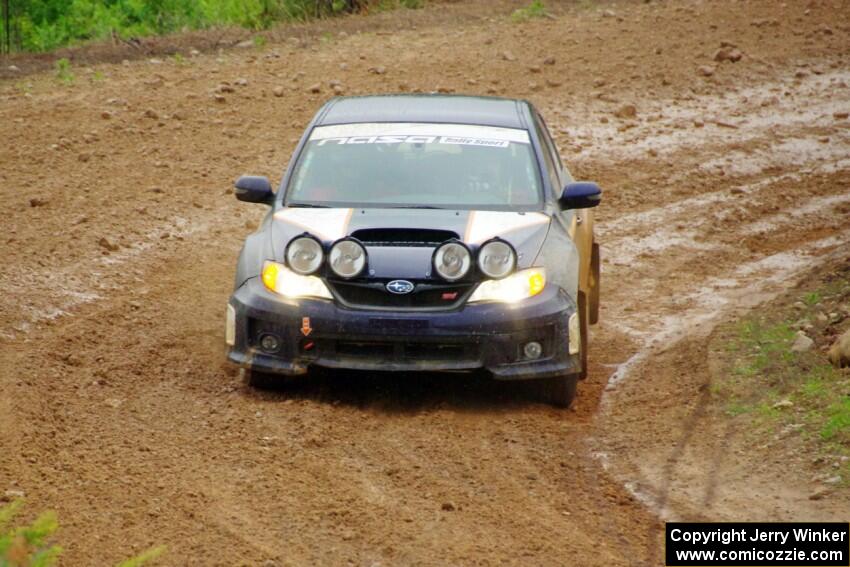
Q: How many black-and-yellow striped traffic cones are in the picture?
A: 0